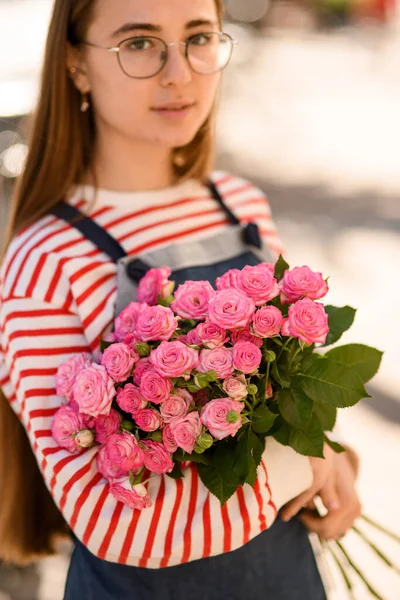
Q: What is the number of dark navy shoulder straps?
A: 2